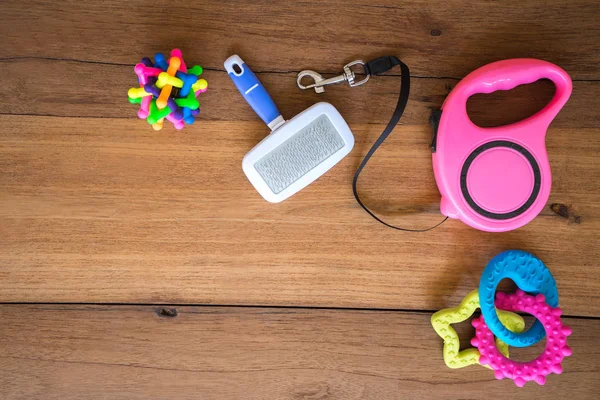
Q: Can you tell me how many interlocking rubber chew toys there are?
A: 3